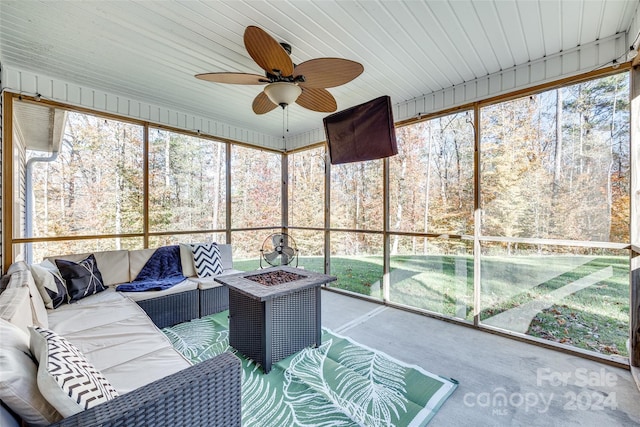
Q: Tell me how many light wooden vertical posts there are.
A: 8